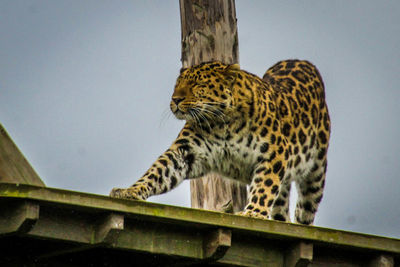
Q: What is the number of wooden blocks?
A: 5